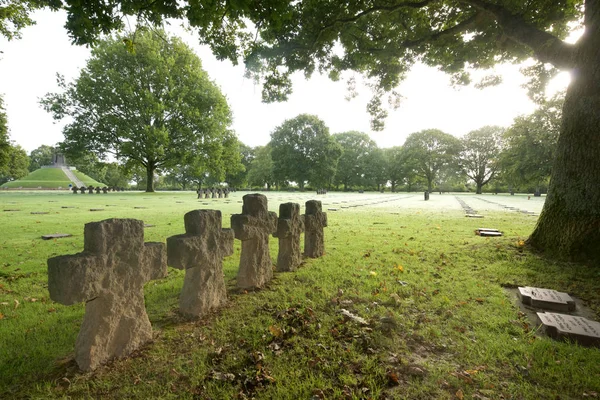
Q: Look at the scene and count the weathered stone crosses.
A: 5